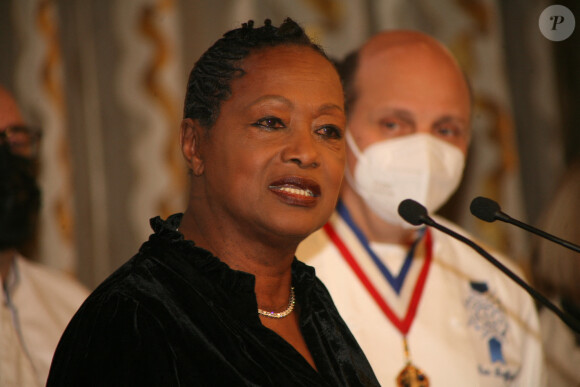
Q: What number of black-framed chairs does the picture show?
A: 0